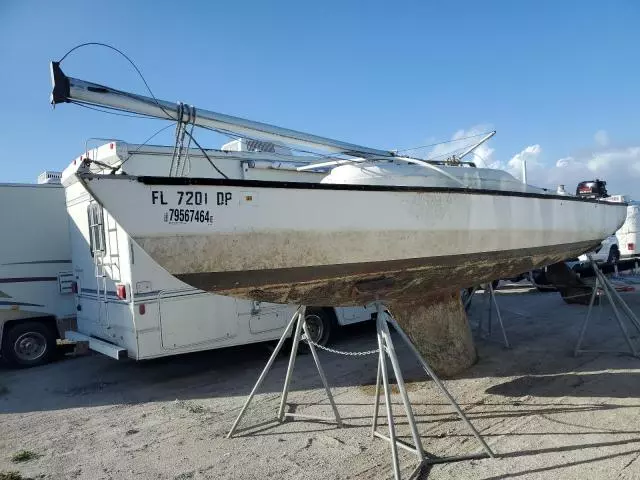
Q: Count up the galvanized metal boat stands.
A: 4